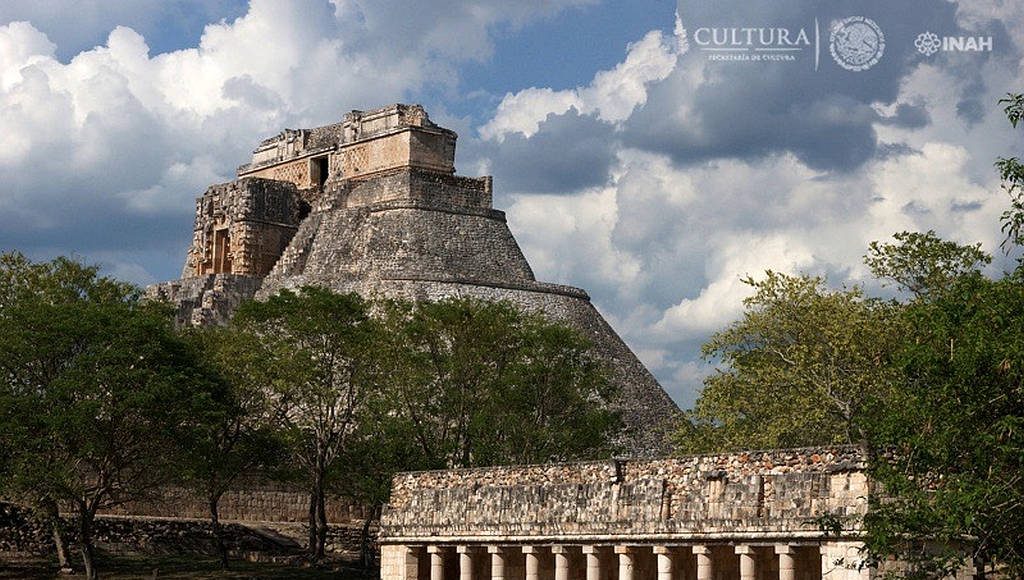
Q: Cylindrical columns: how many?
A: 11